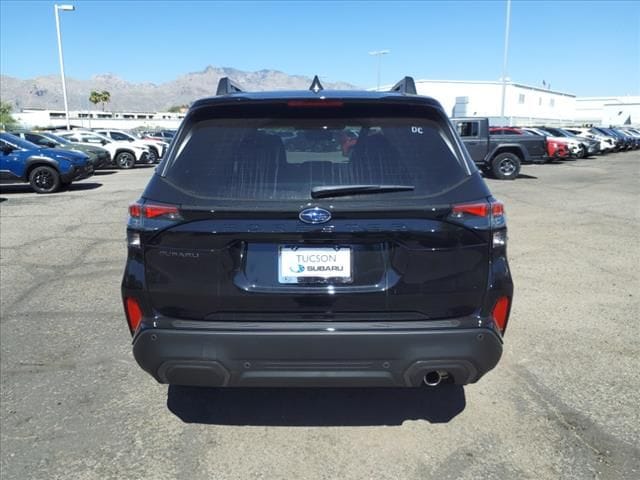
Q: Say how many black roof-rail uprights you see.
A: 2